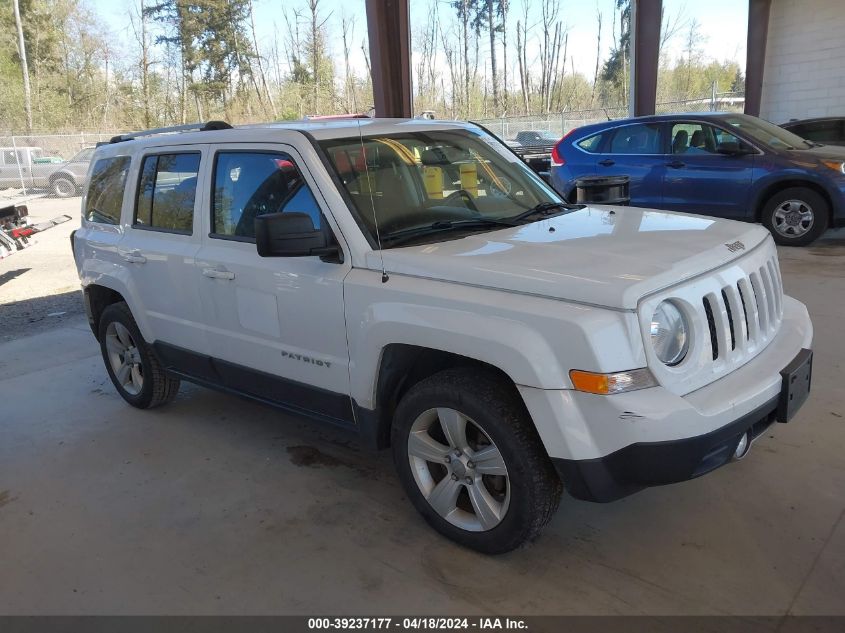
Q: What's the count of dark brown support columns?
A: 3